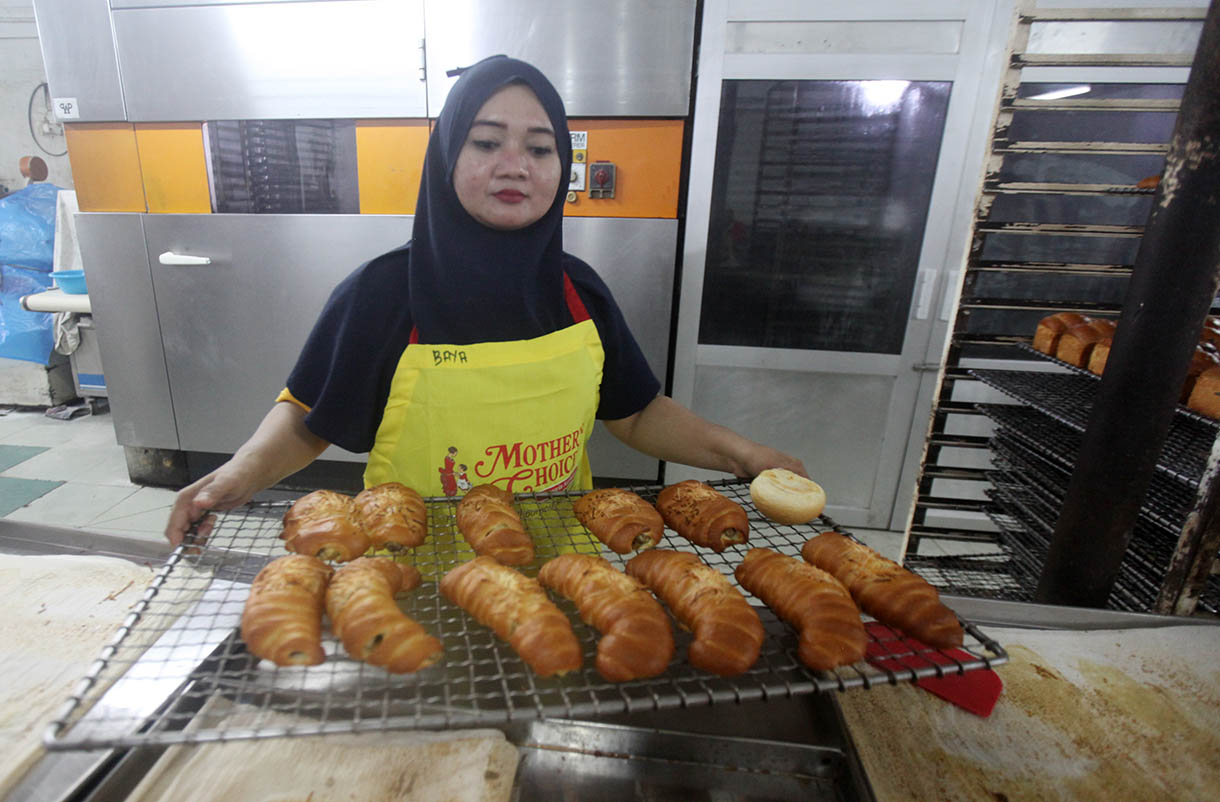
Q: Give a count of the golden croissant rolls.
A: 12